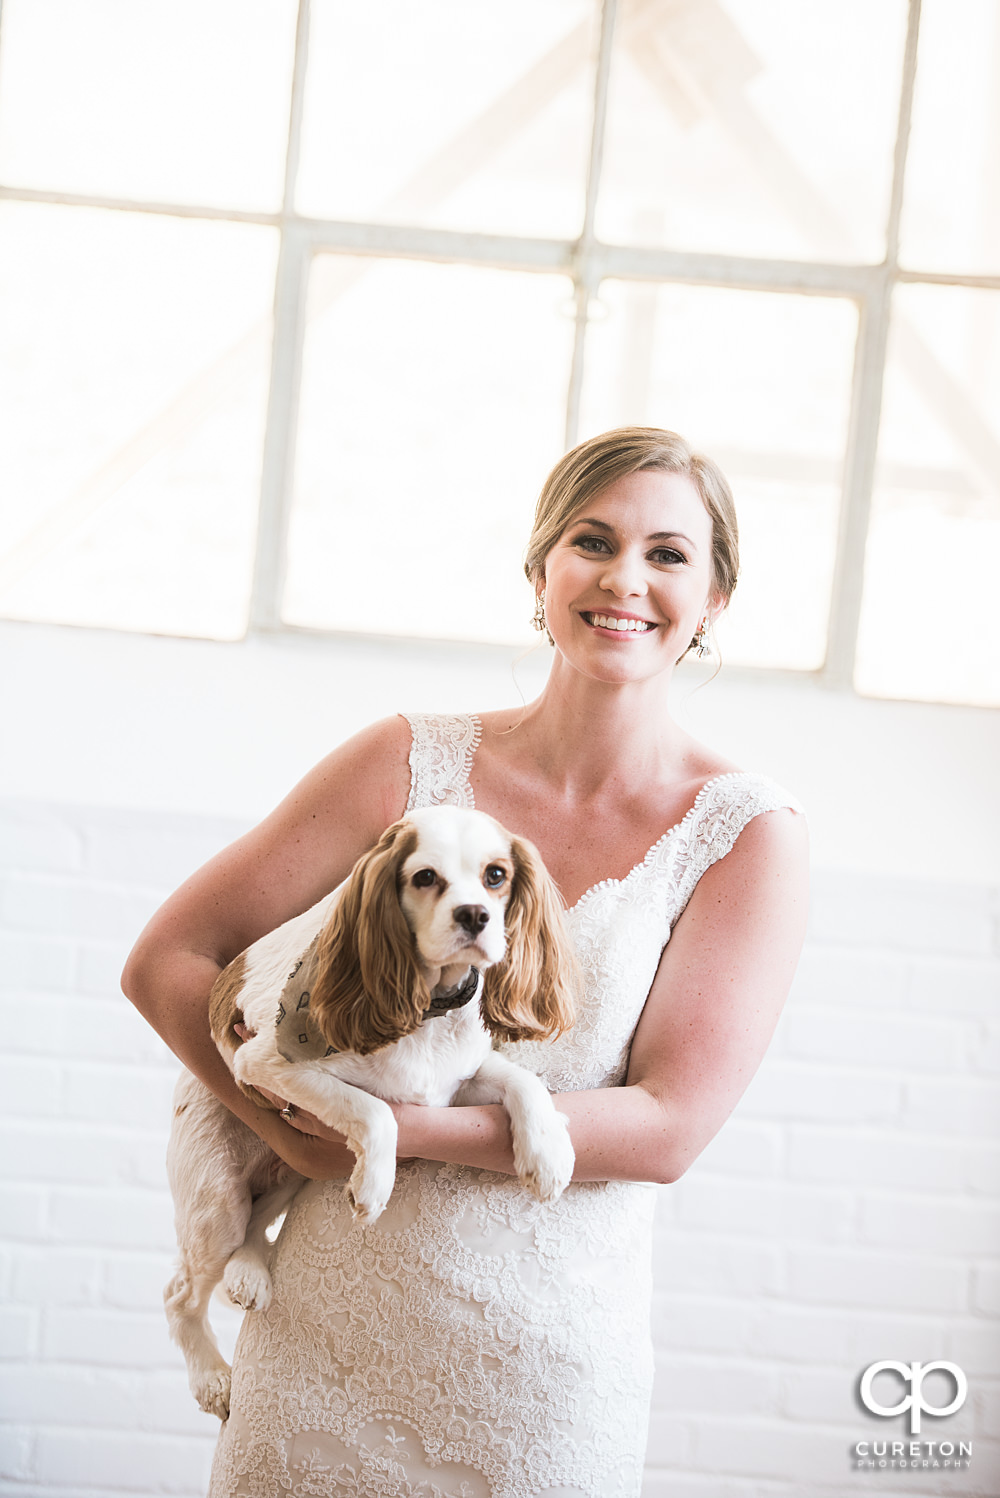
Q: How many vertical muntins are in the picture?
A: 3